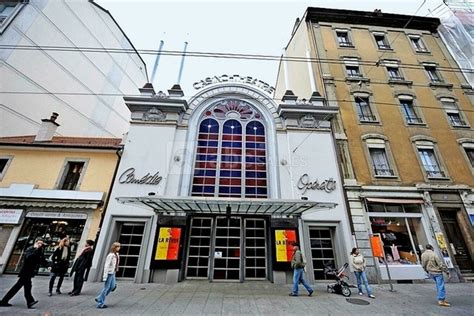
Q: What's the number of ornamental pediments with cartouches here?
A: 2